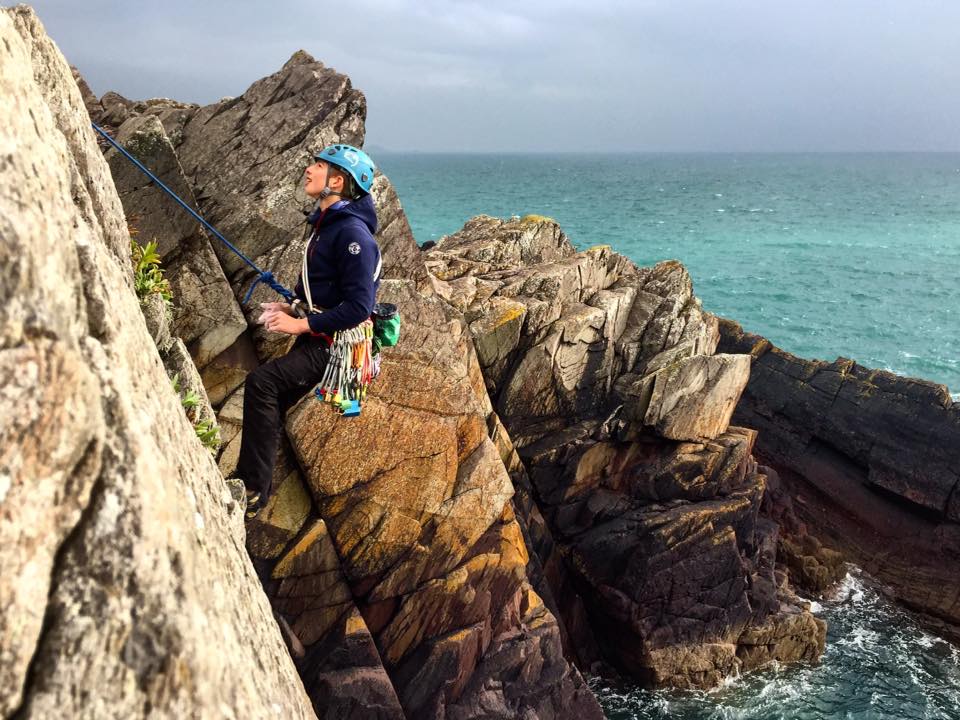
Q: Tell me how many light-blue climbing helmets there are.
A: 1